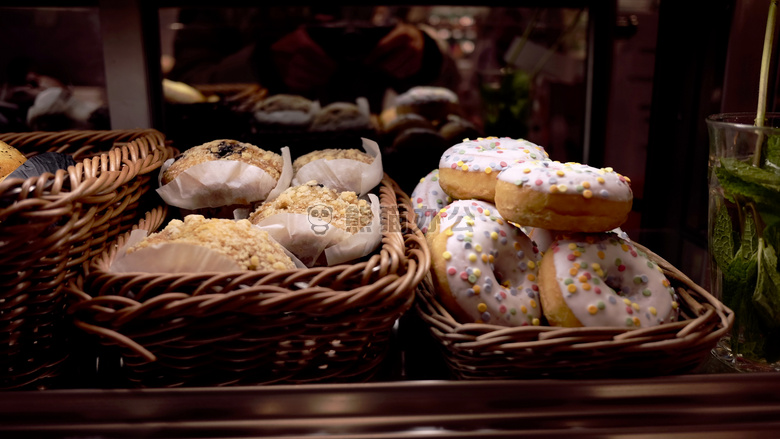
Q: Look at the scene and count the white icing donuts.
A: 6